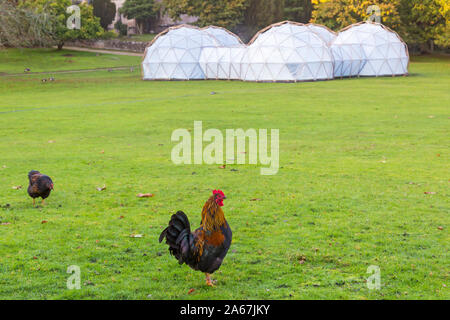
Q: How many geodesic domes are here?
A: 5